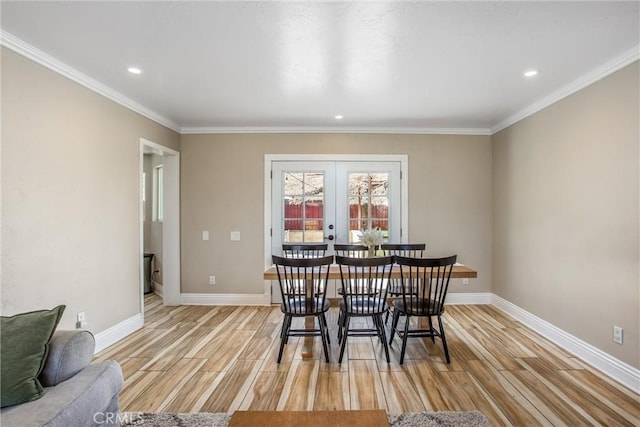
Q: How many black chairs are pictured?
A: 6